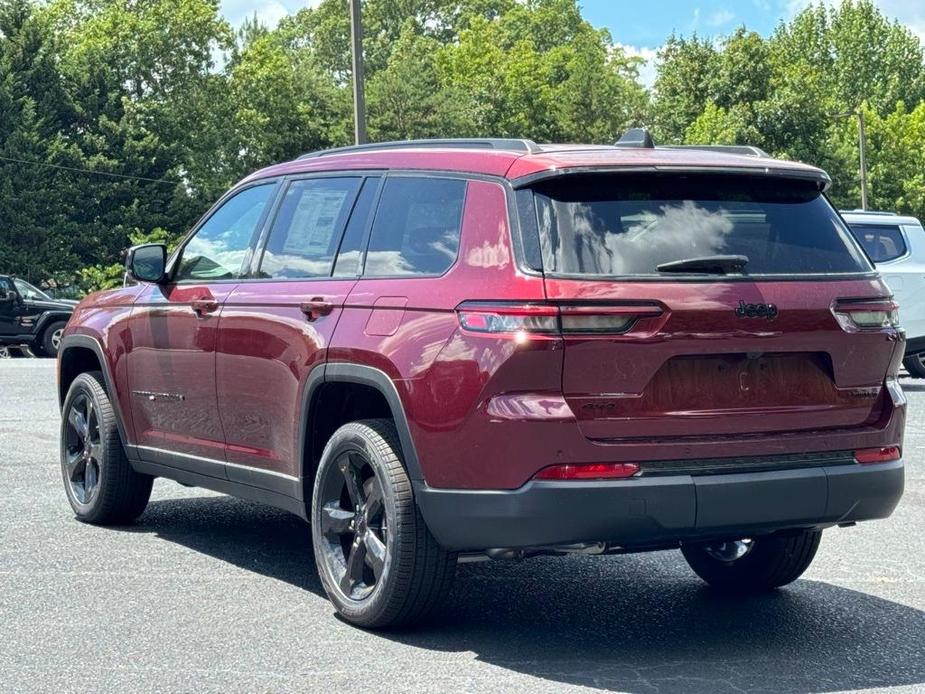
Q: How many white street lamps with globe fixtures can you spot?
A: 0